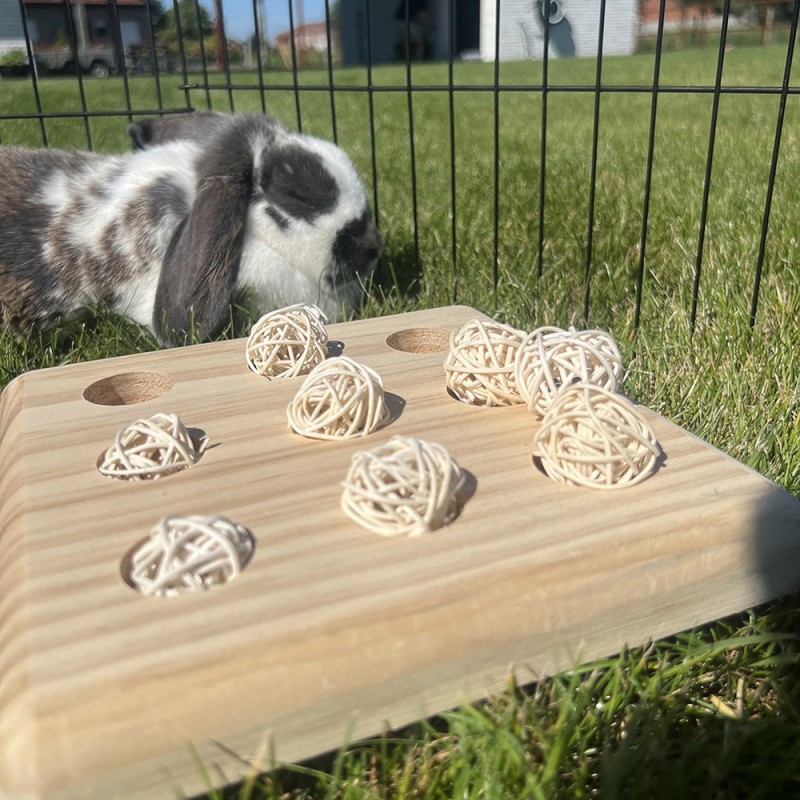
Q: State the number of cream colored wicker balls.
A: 8